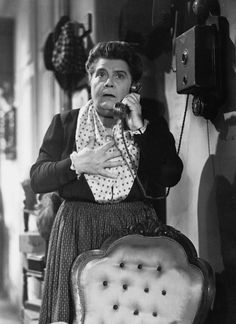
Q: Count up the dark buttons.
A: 10